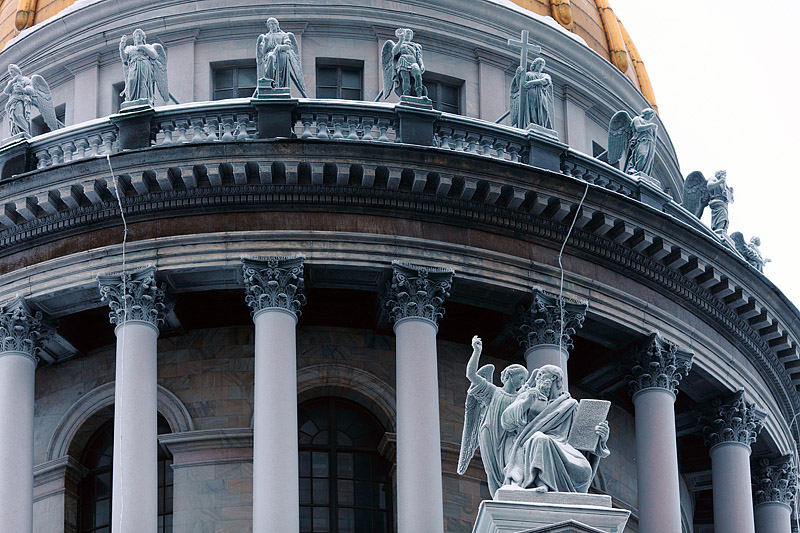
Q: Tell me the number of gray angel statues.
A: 9